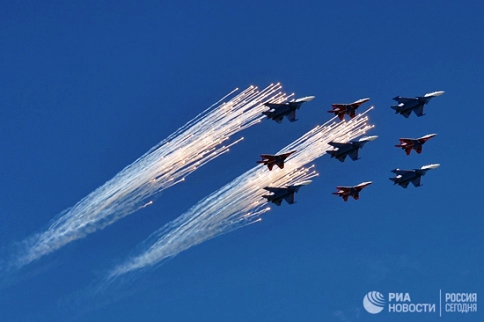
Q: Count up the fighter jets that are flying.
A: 9